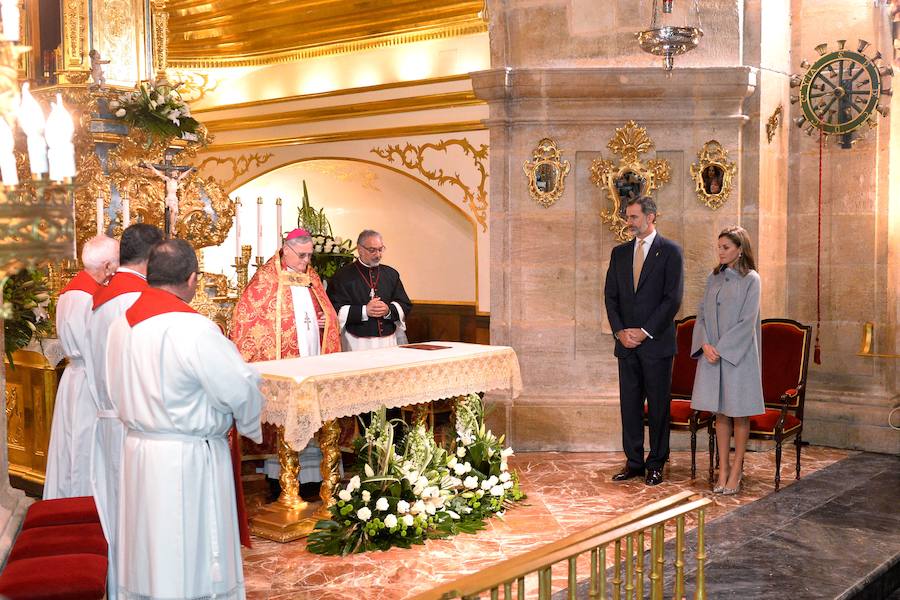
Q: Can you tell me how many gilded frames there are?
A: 3